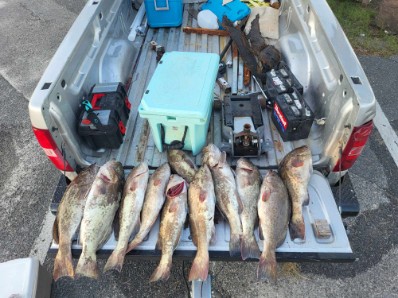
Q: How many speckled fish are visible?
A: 11